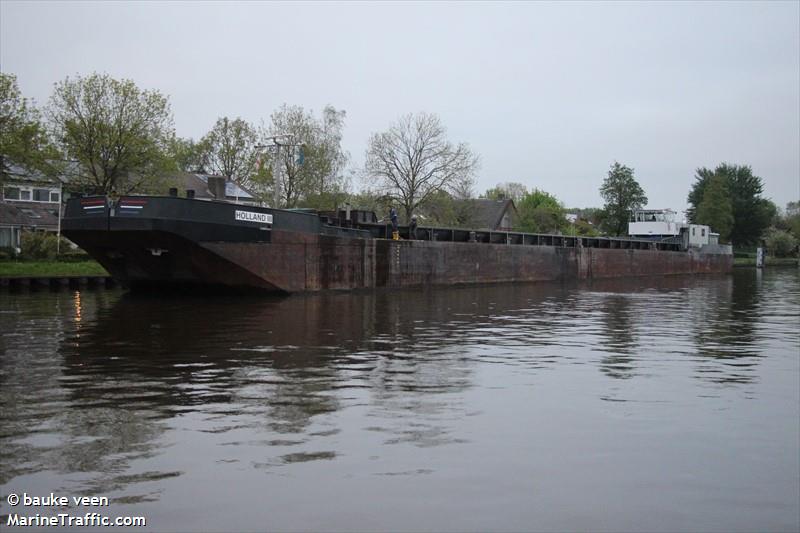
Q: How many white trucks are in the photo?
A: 0